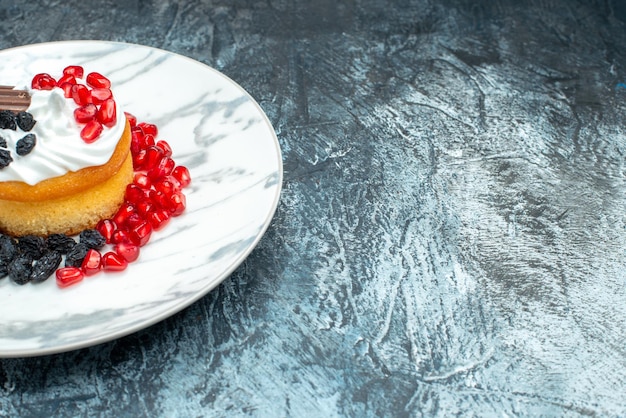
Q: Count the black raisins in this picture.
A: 13